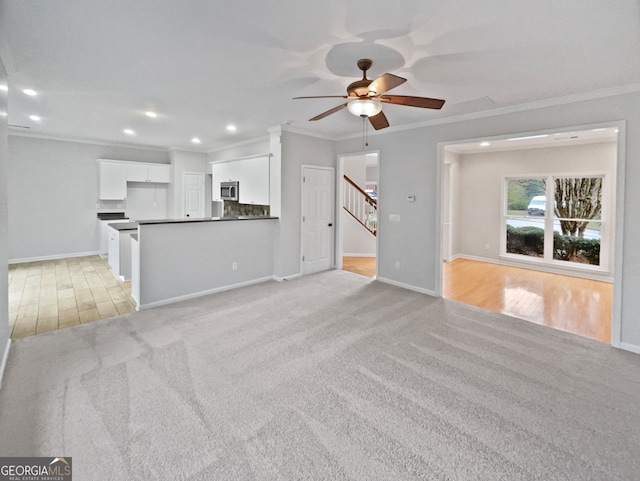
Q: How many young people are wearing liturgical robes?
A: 0